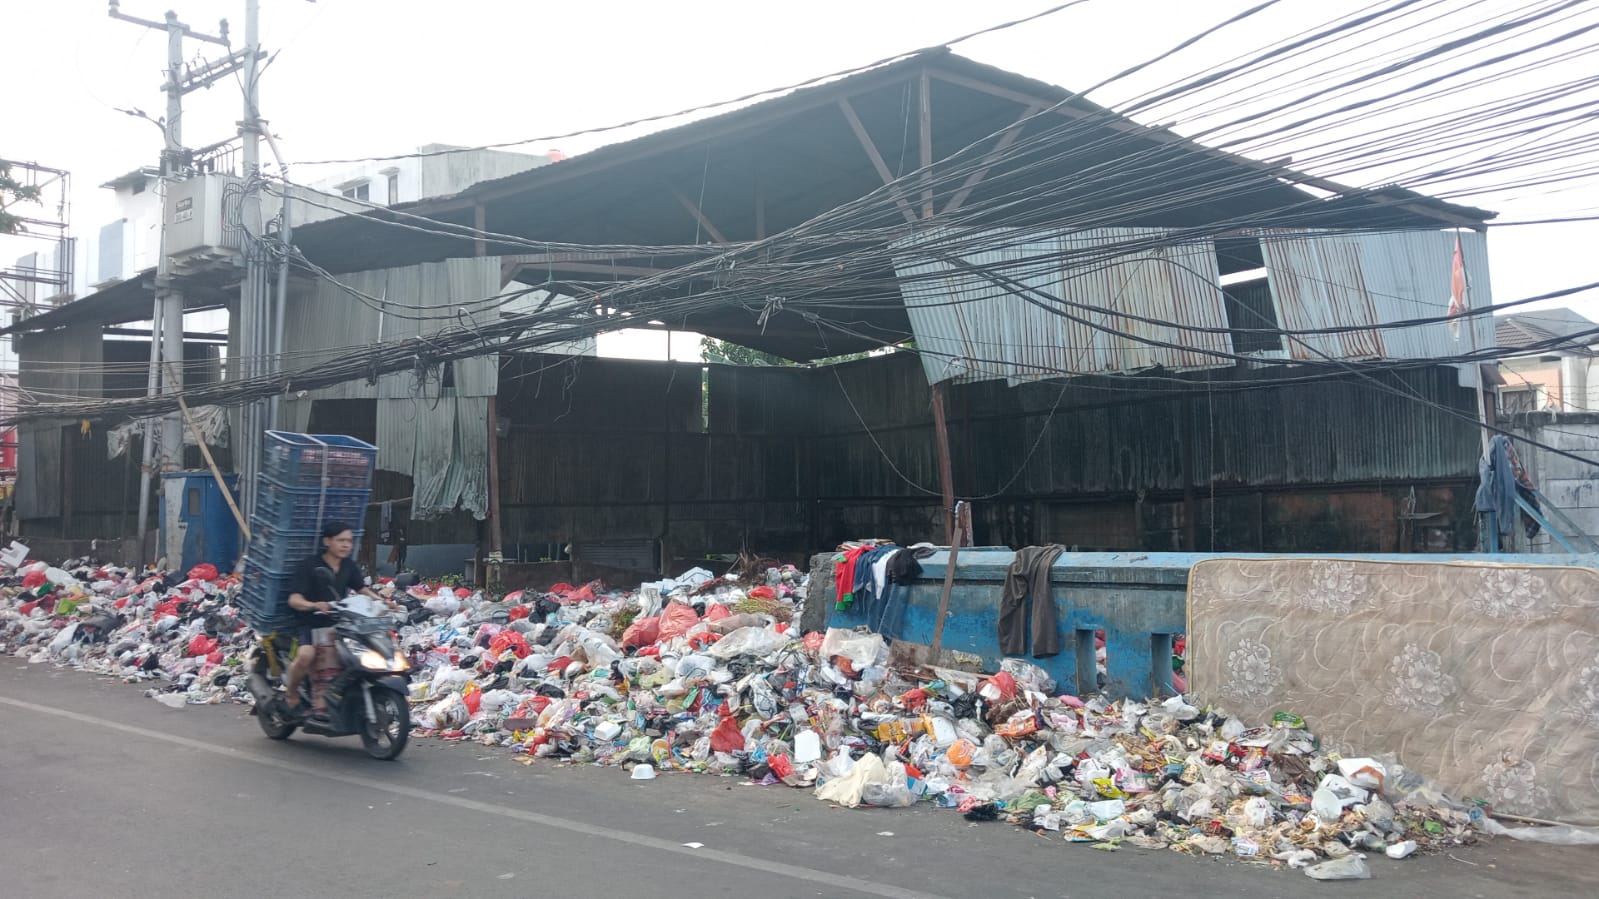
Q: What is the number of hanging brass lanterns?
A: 0